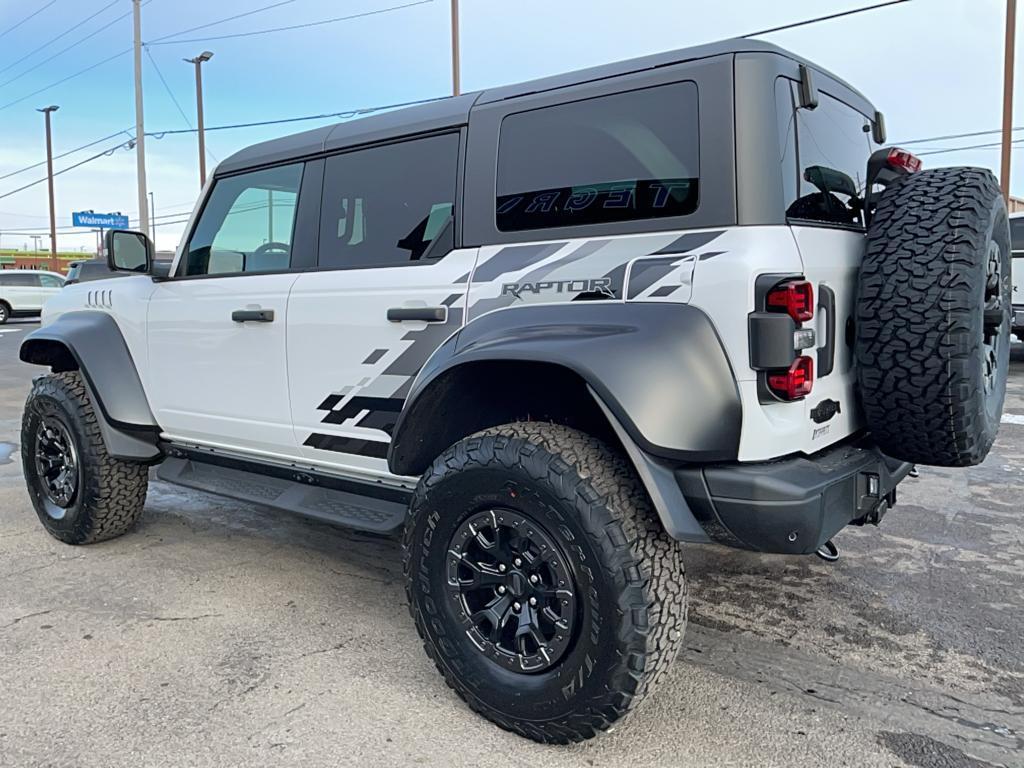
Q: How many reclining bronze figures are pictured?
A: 0